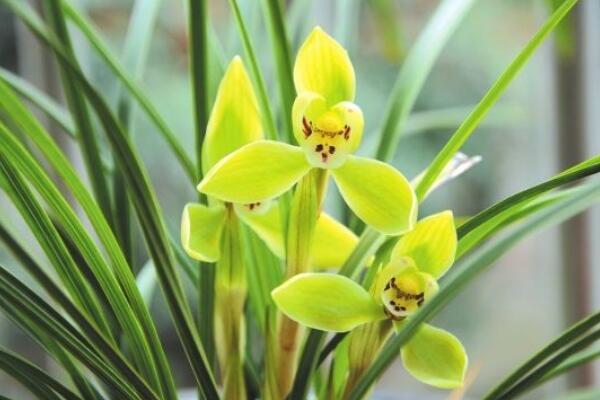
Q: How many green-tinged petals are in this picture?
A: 9